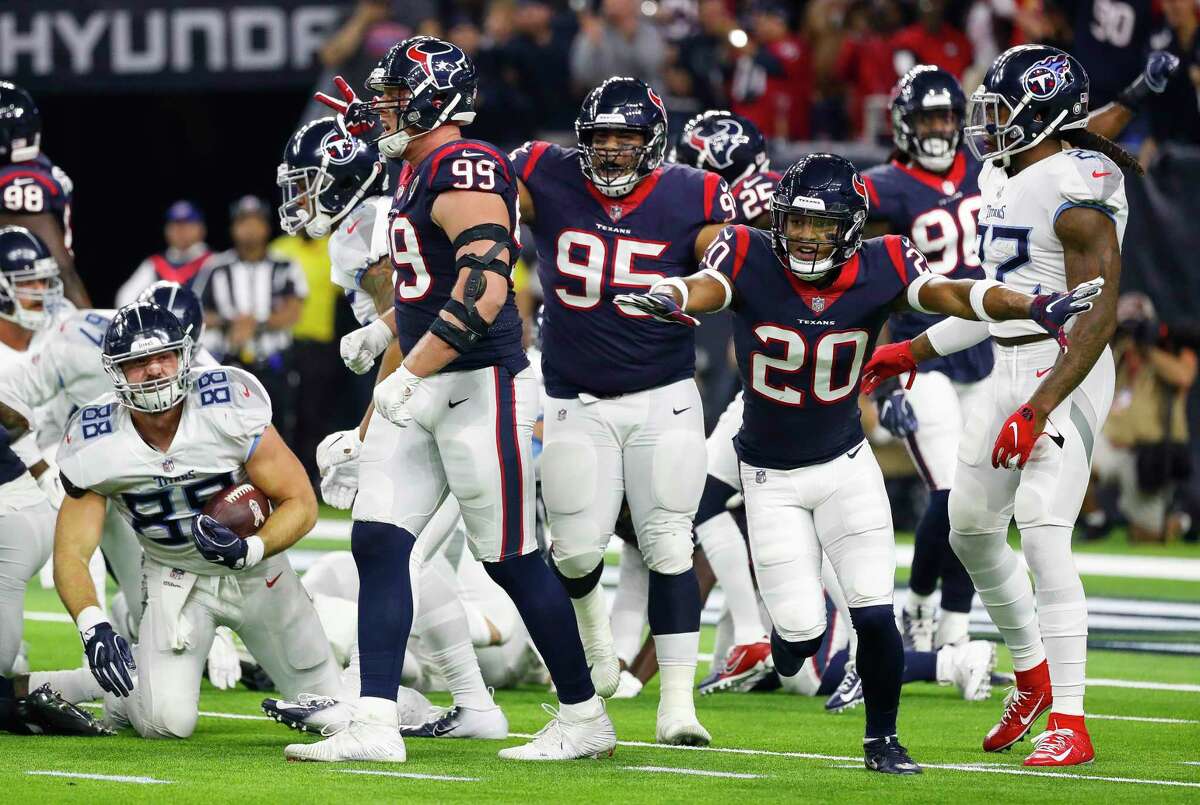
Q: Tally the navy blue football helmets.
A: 11